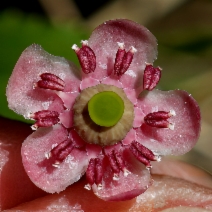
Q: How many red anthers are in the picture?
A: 10